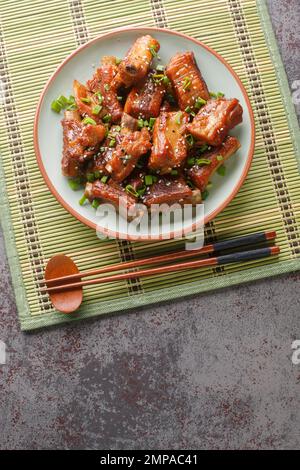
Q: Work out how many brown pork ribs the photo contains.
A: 11